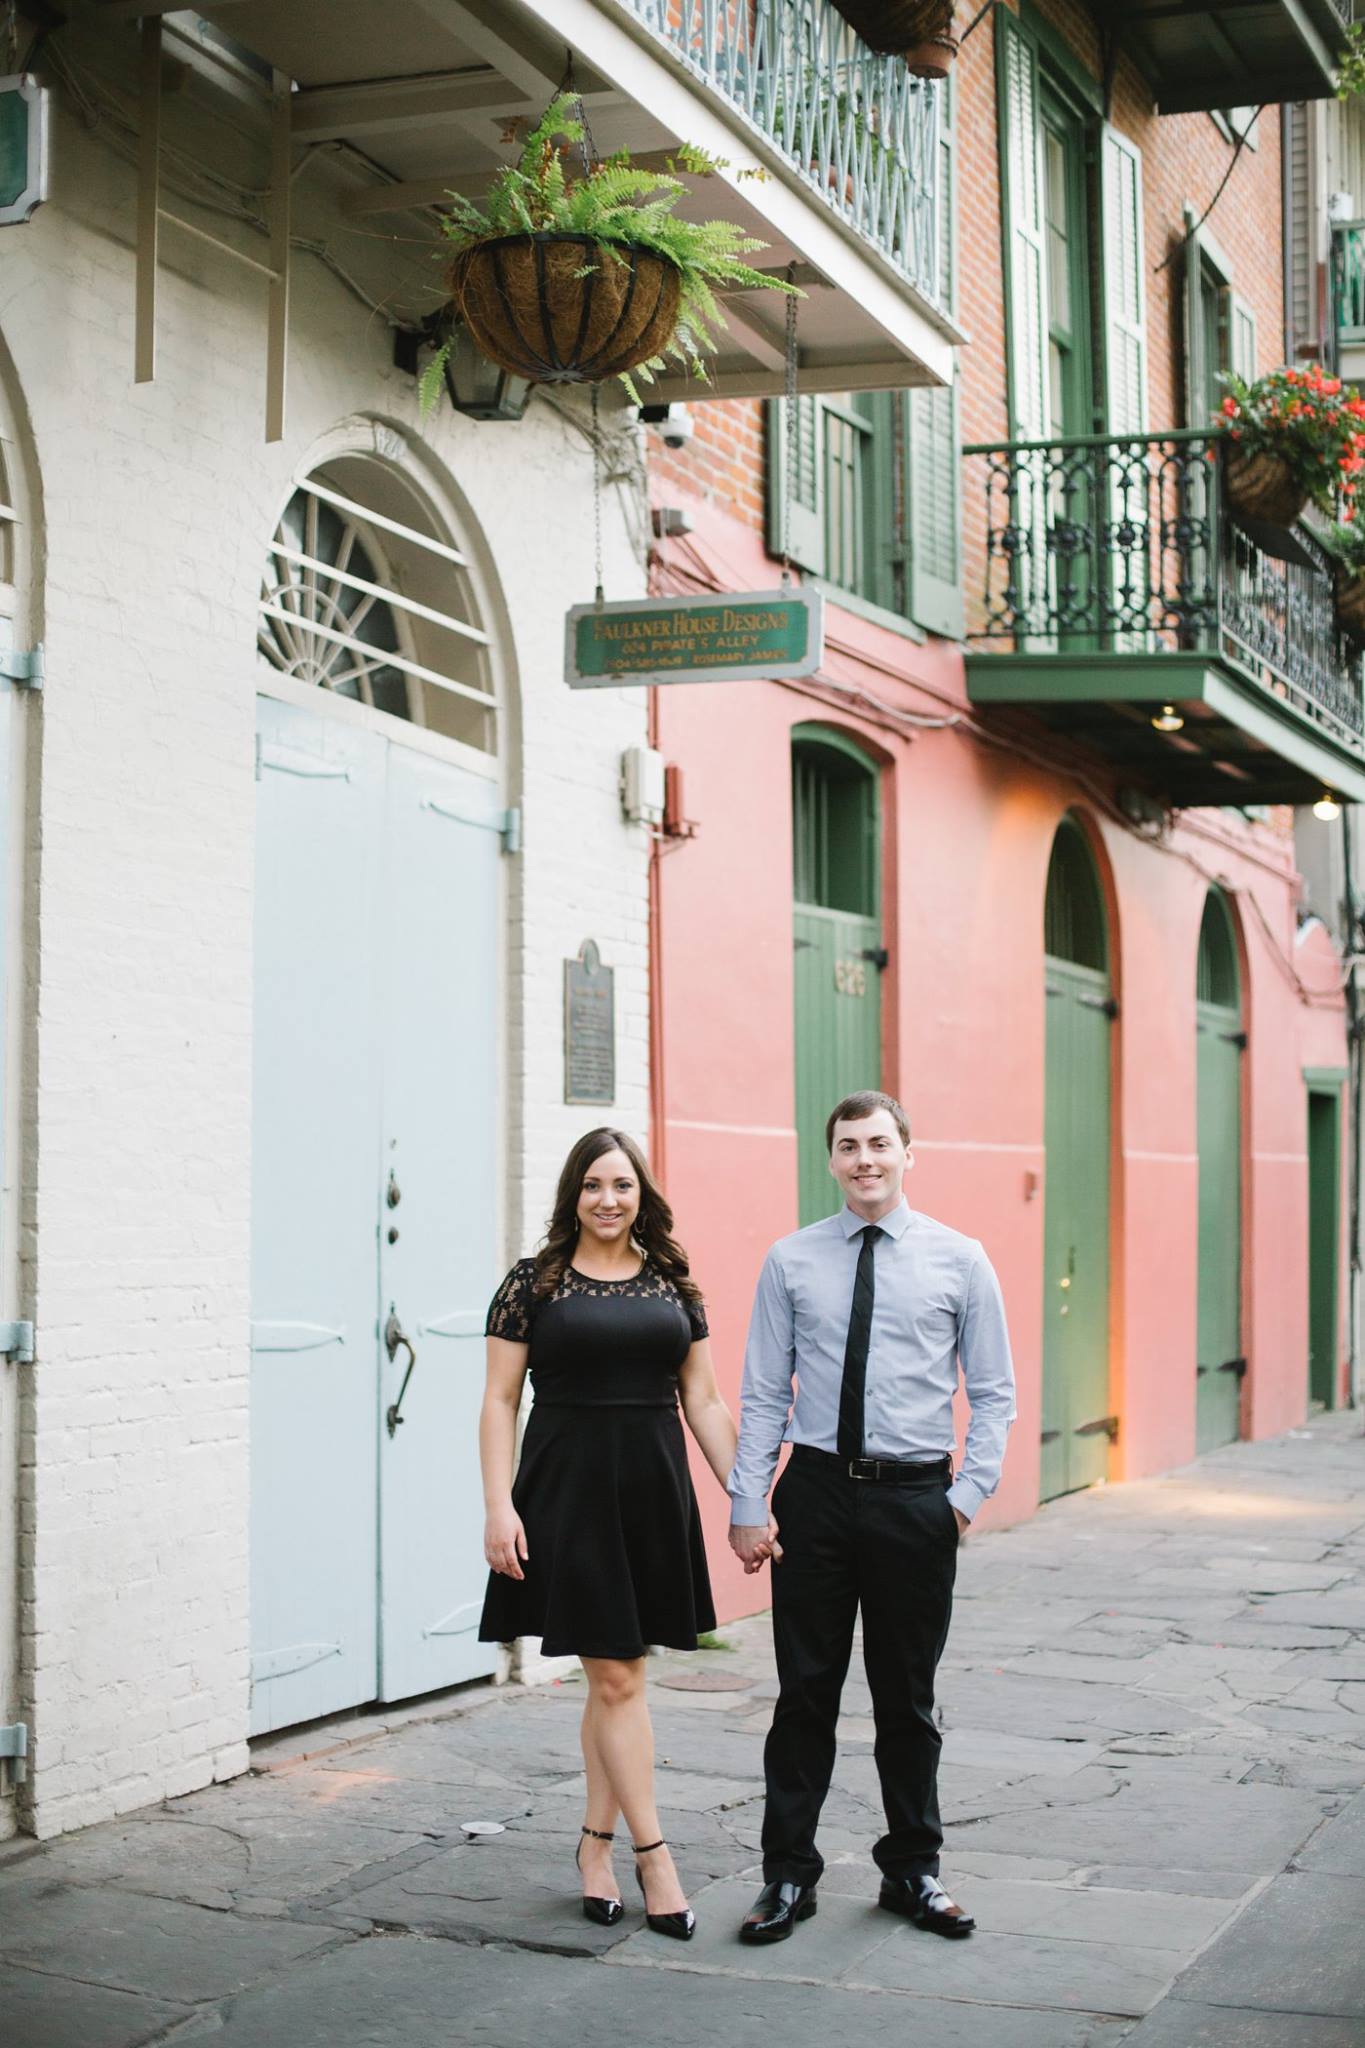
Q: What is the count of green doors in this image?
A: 4